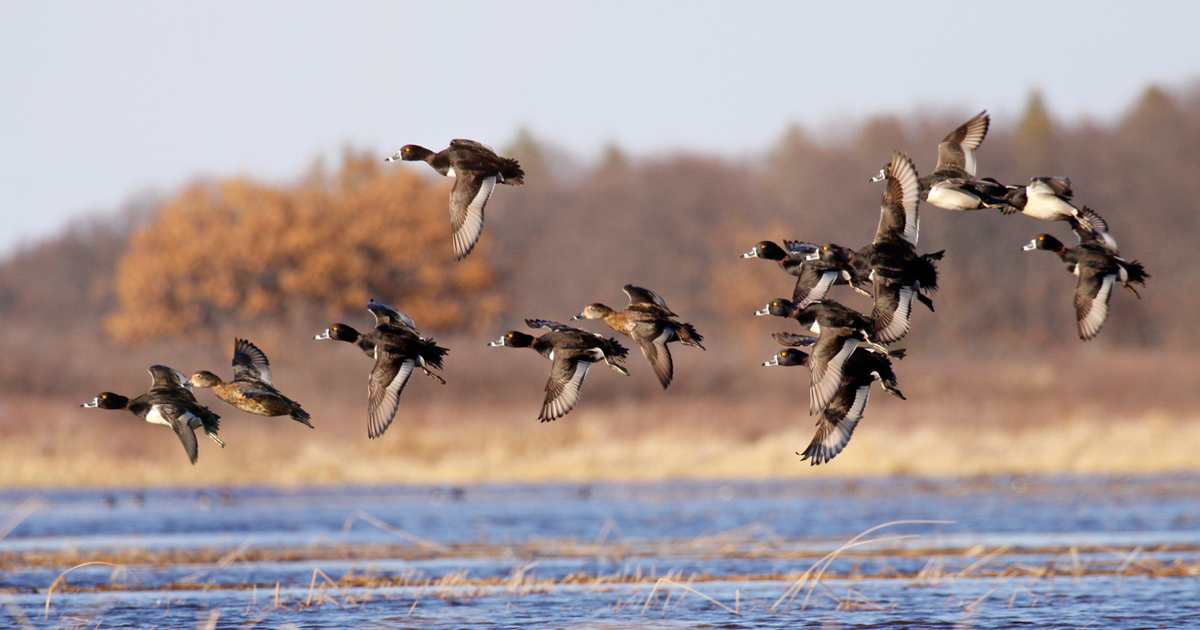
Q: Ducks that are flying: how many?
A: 13